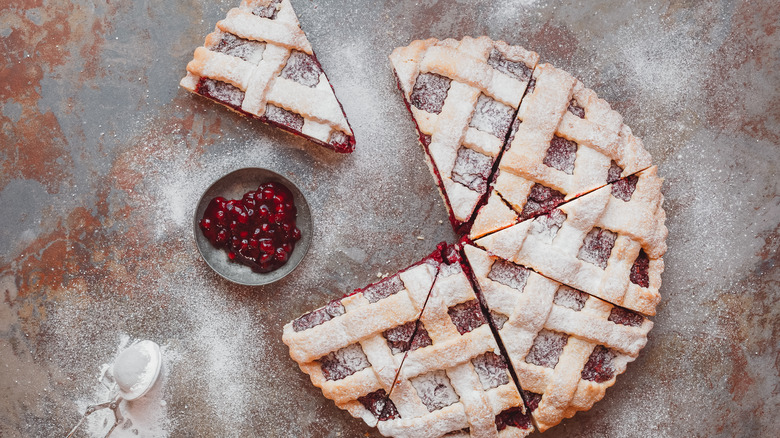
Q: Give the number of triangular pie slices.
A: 7